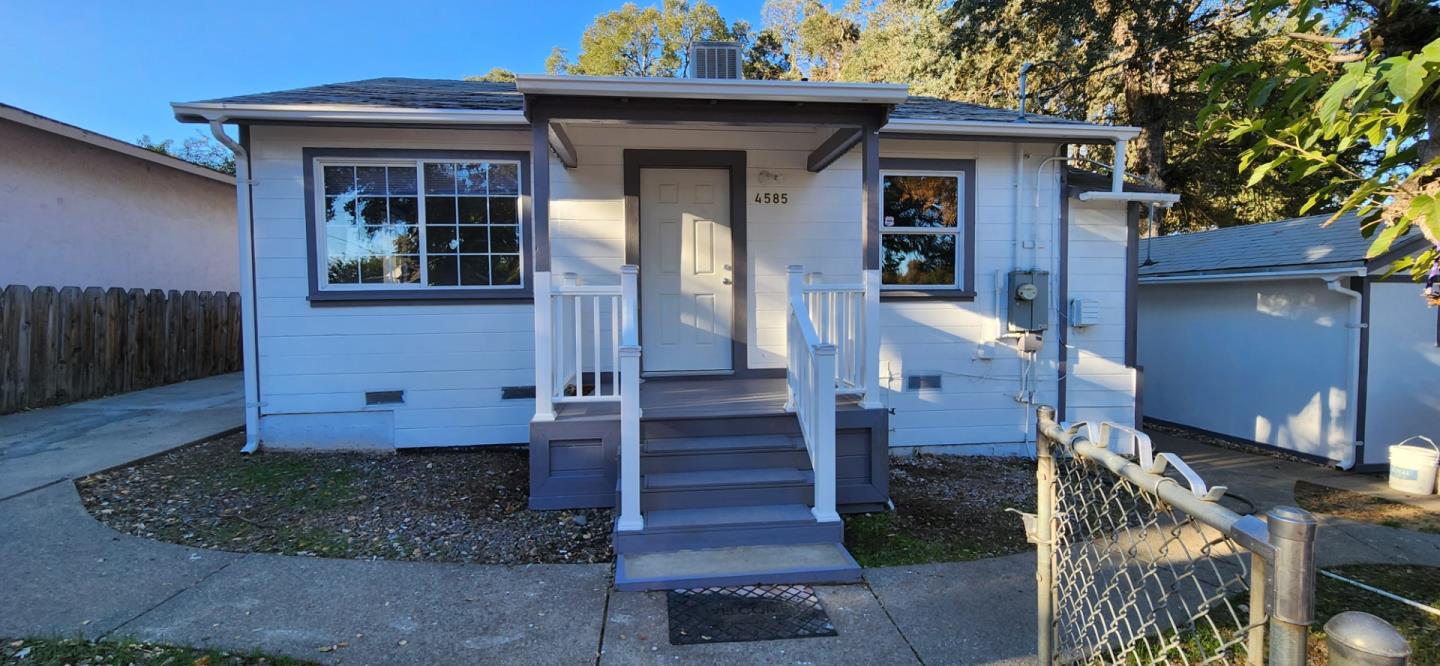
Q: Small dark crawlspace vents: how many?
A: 3